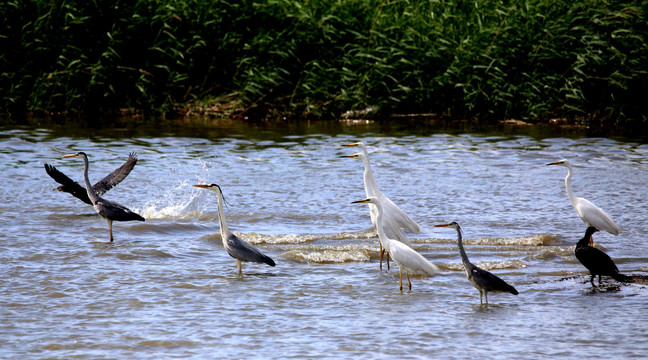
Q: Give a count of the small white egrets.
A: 4